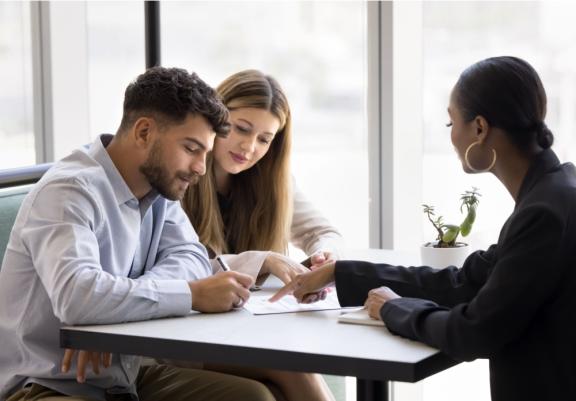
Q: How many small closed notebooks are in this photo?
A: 1